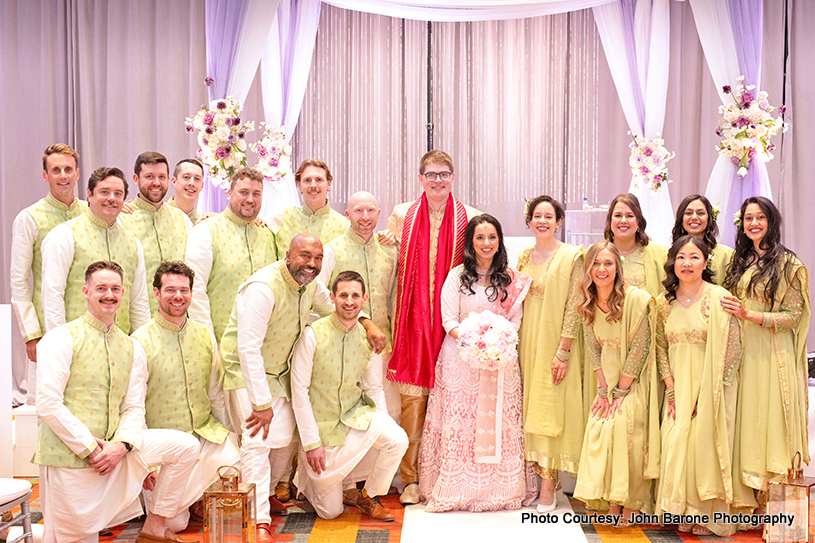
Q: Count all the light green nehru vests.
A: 11